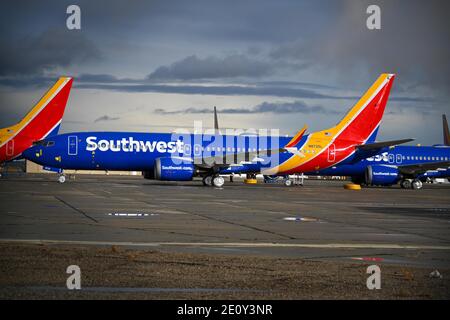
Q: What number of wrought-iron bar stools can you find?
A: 0